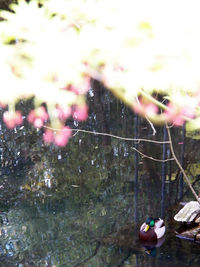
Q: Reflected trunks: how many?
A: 3